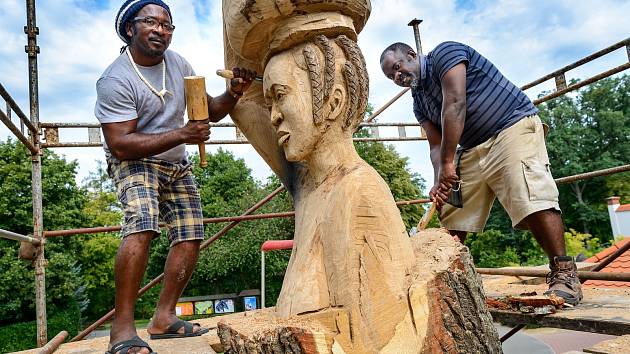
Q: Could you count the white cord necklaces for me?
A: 1